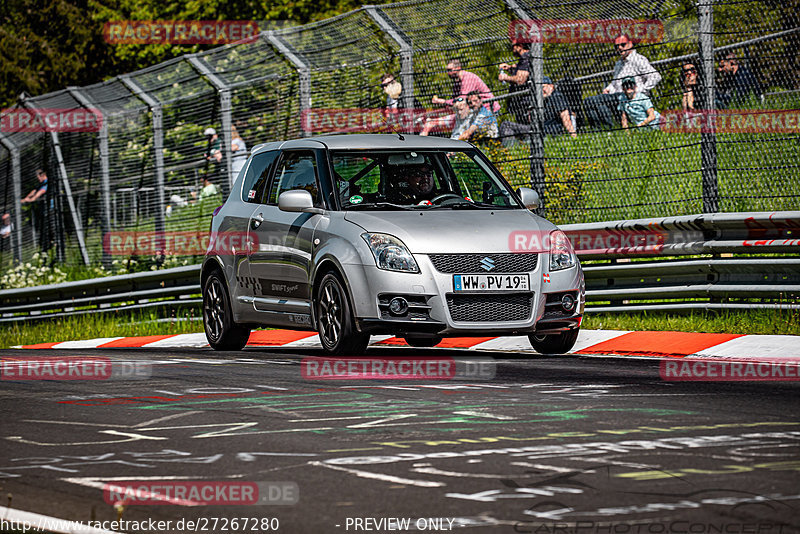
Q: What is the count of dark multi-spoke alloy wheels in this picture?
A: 2